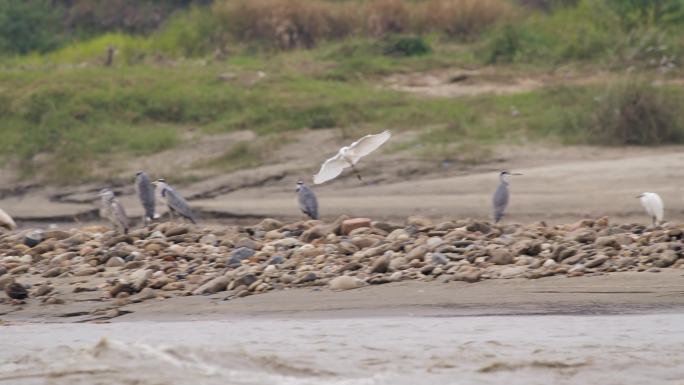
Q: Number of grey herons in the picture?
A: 5